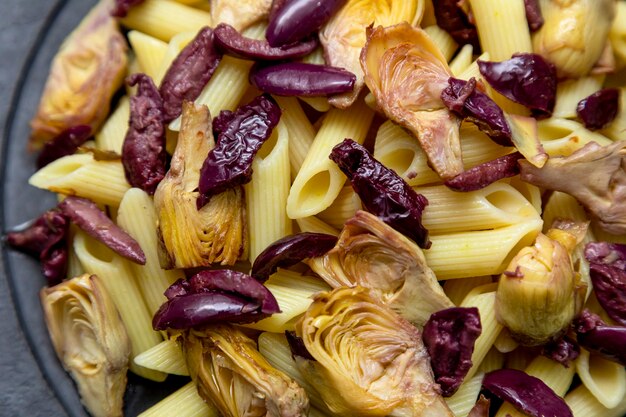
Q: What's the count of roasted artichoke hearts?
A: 12